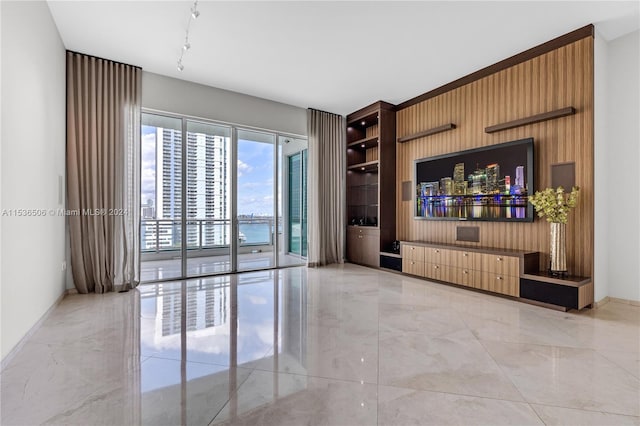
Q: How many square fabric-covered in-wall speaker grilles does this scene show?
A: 3